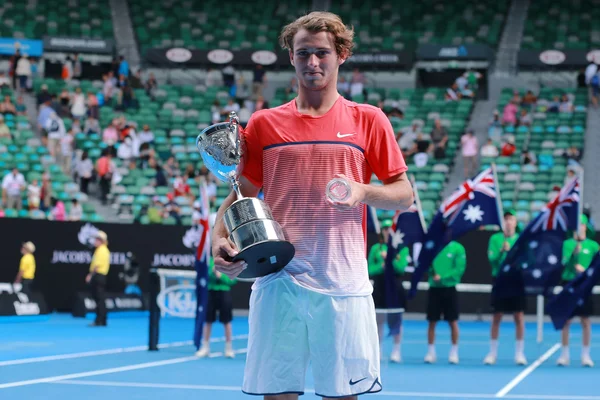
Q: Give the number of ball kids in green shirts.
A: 5